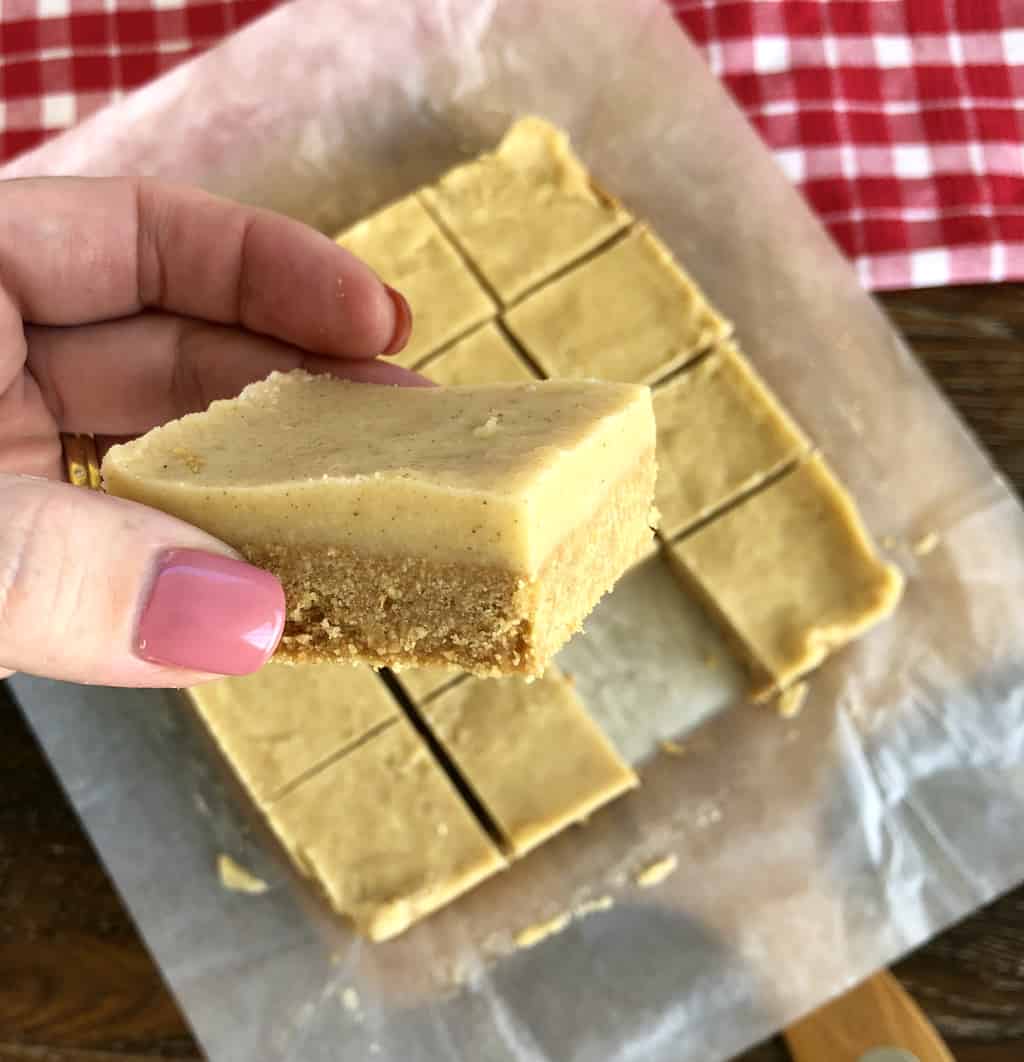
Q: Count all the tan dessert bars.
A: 11